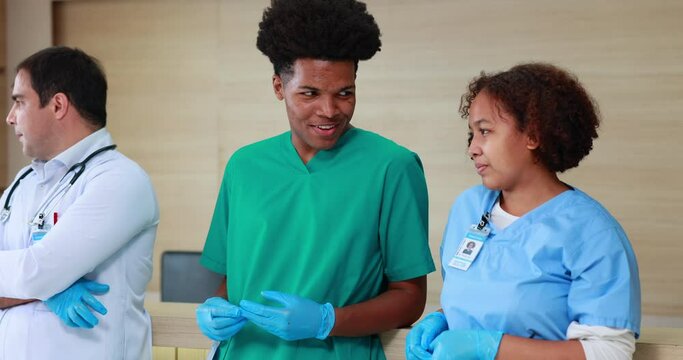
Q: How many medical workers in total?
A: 3